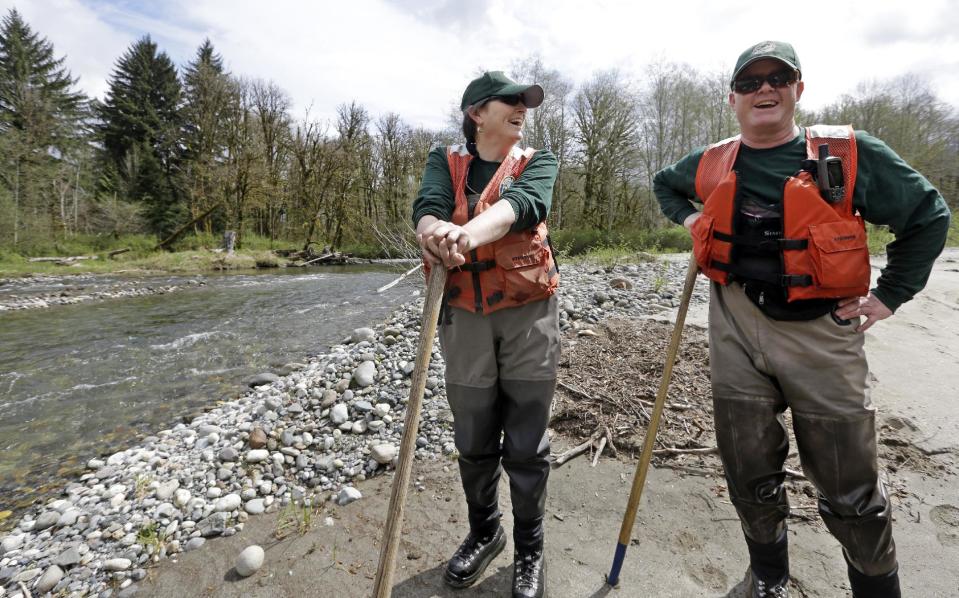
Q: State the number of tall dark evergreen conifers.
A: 3